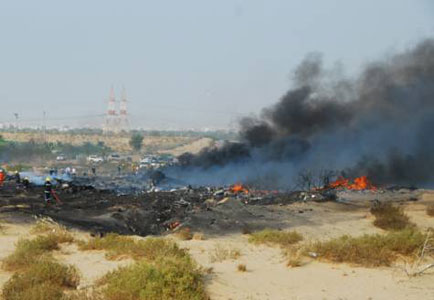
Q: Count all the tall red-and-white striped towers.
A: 2